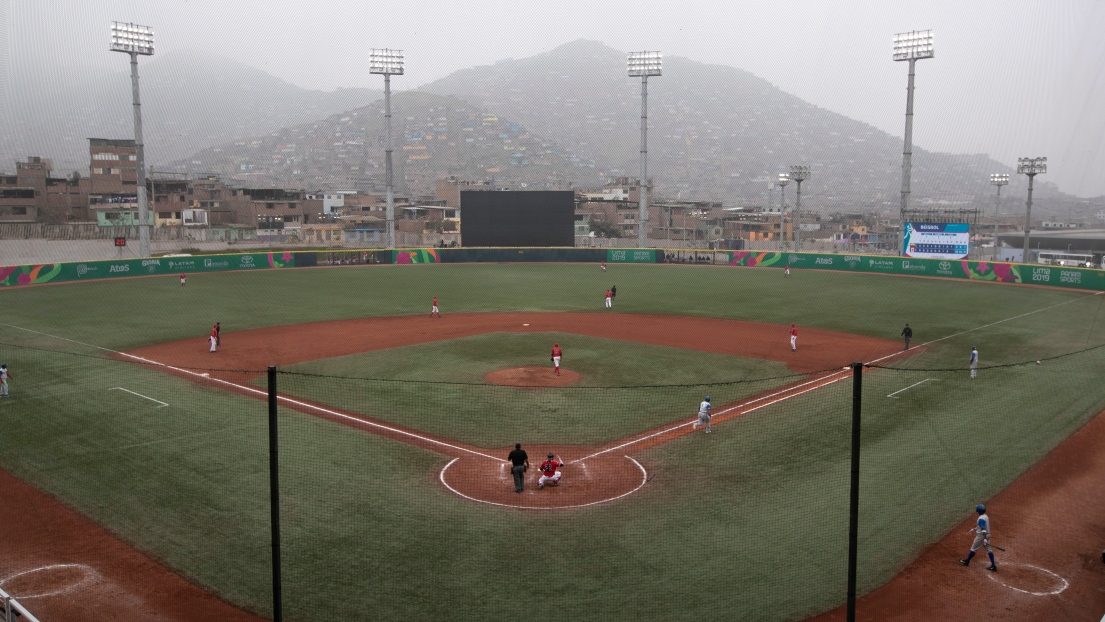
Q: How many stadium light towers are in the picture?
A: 8